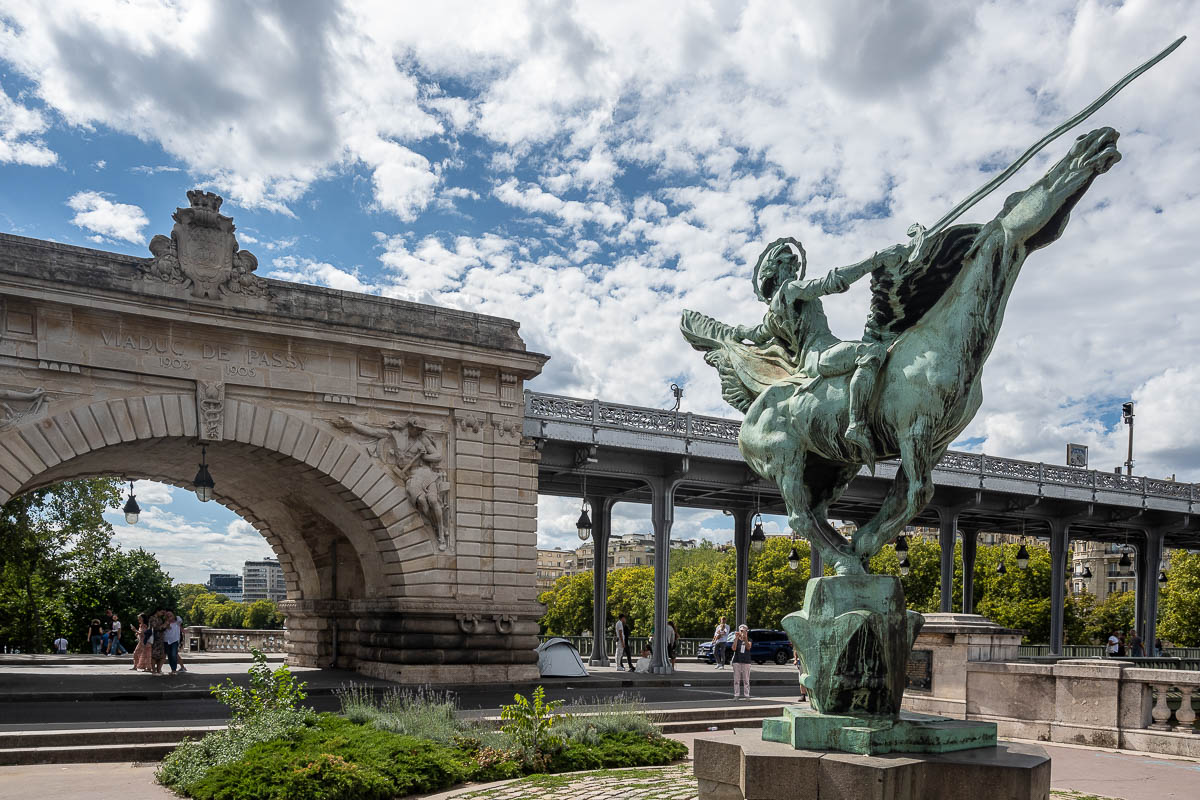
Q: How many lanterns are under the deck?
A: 10